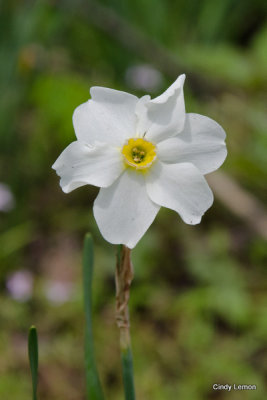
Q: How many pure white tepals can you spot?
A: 6